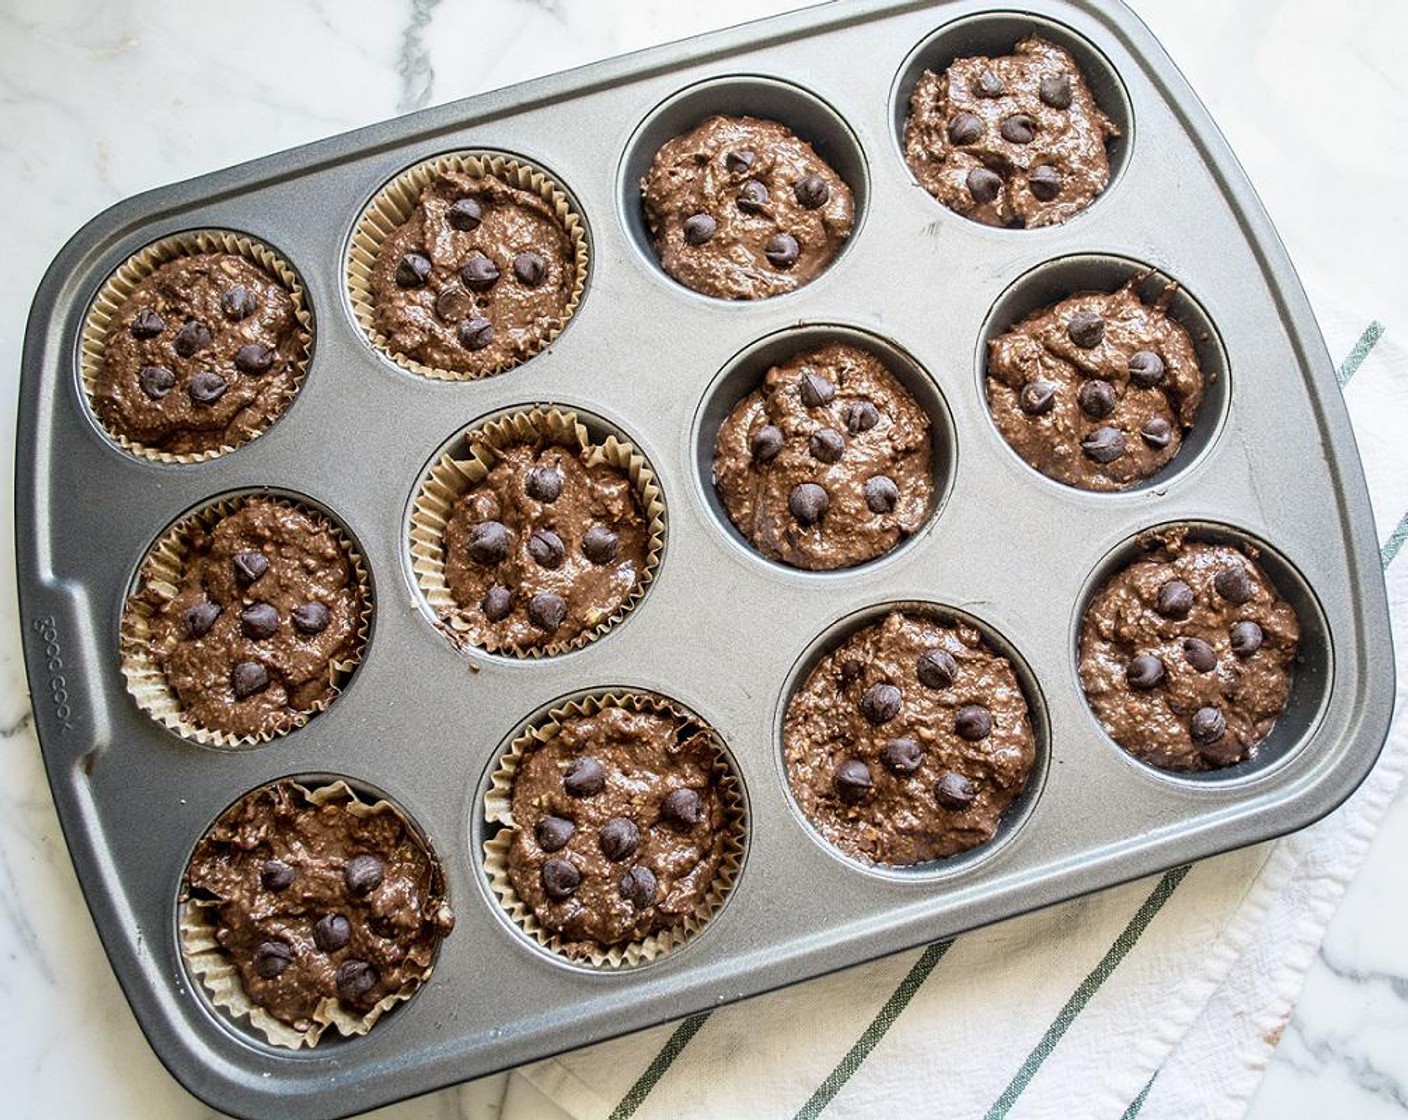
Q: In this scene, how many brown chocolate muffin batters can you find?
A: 12